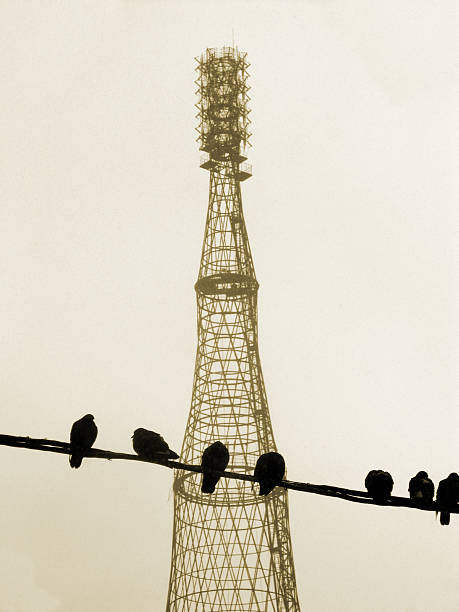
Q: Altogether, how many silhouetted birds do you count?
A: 7